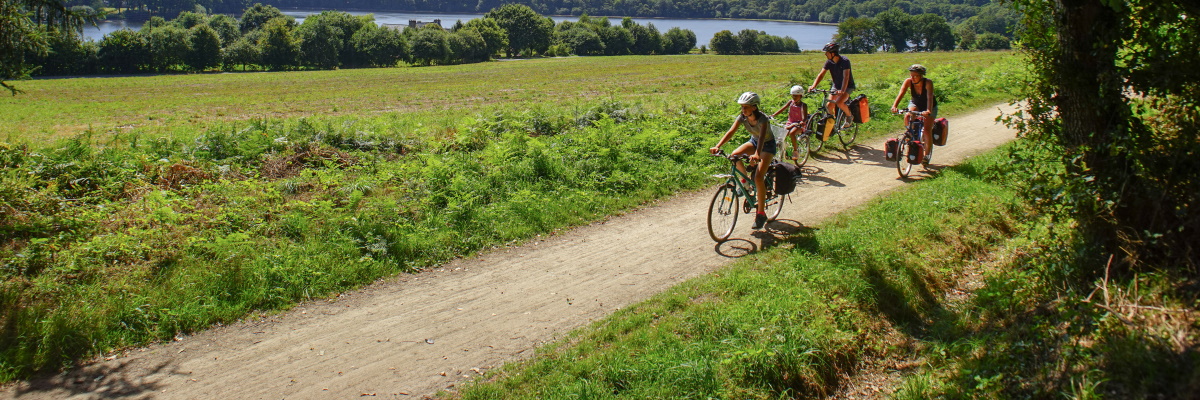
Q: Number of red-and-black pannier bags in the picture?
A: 3